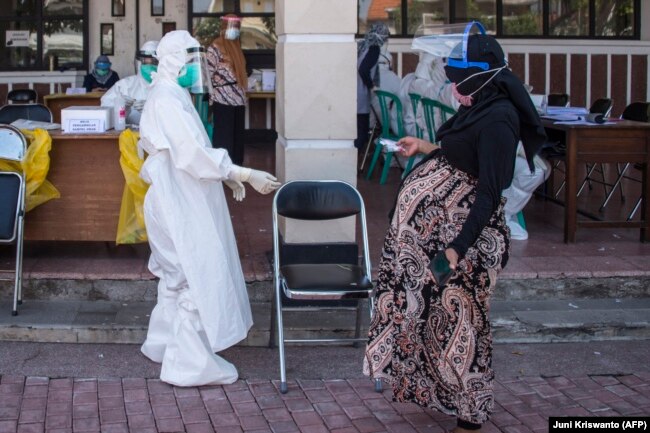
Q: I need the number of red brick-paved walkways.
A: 1